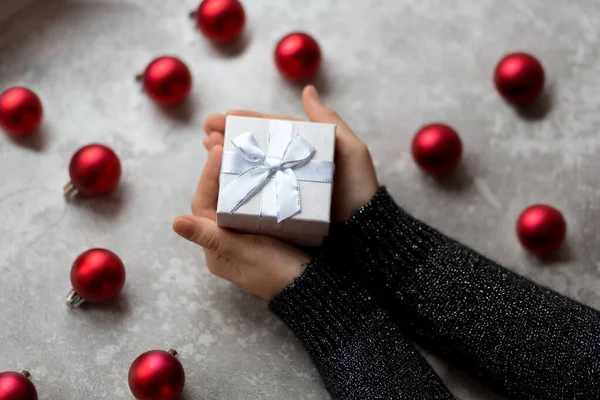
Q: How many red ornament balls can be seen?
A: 11